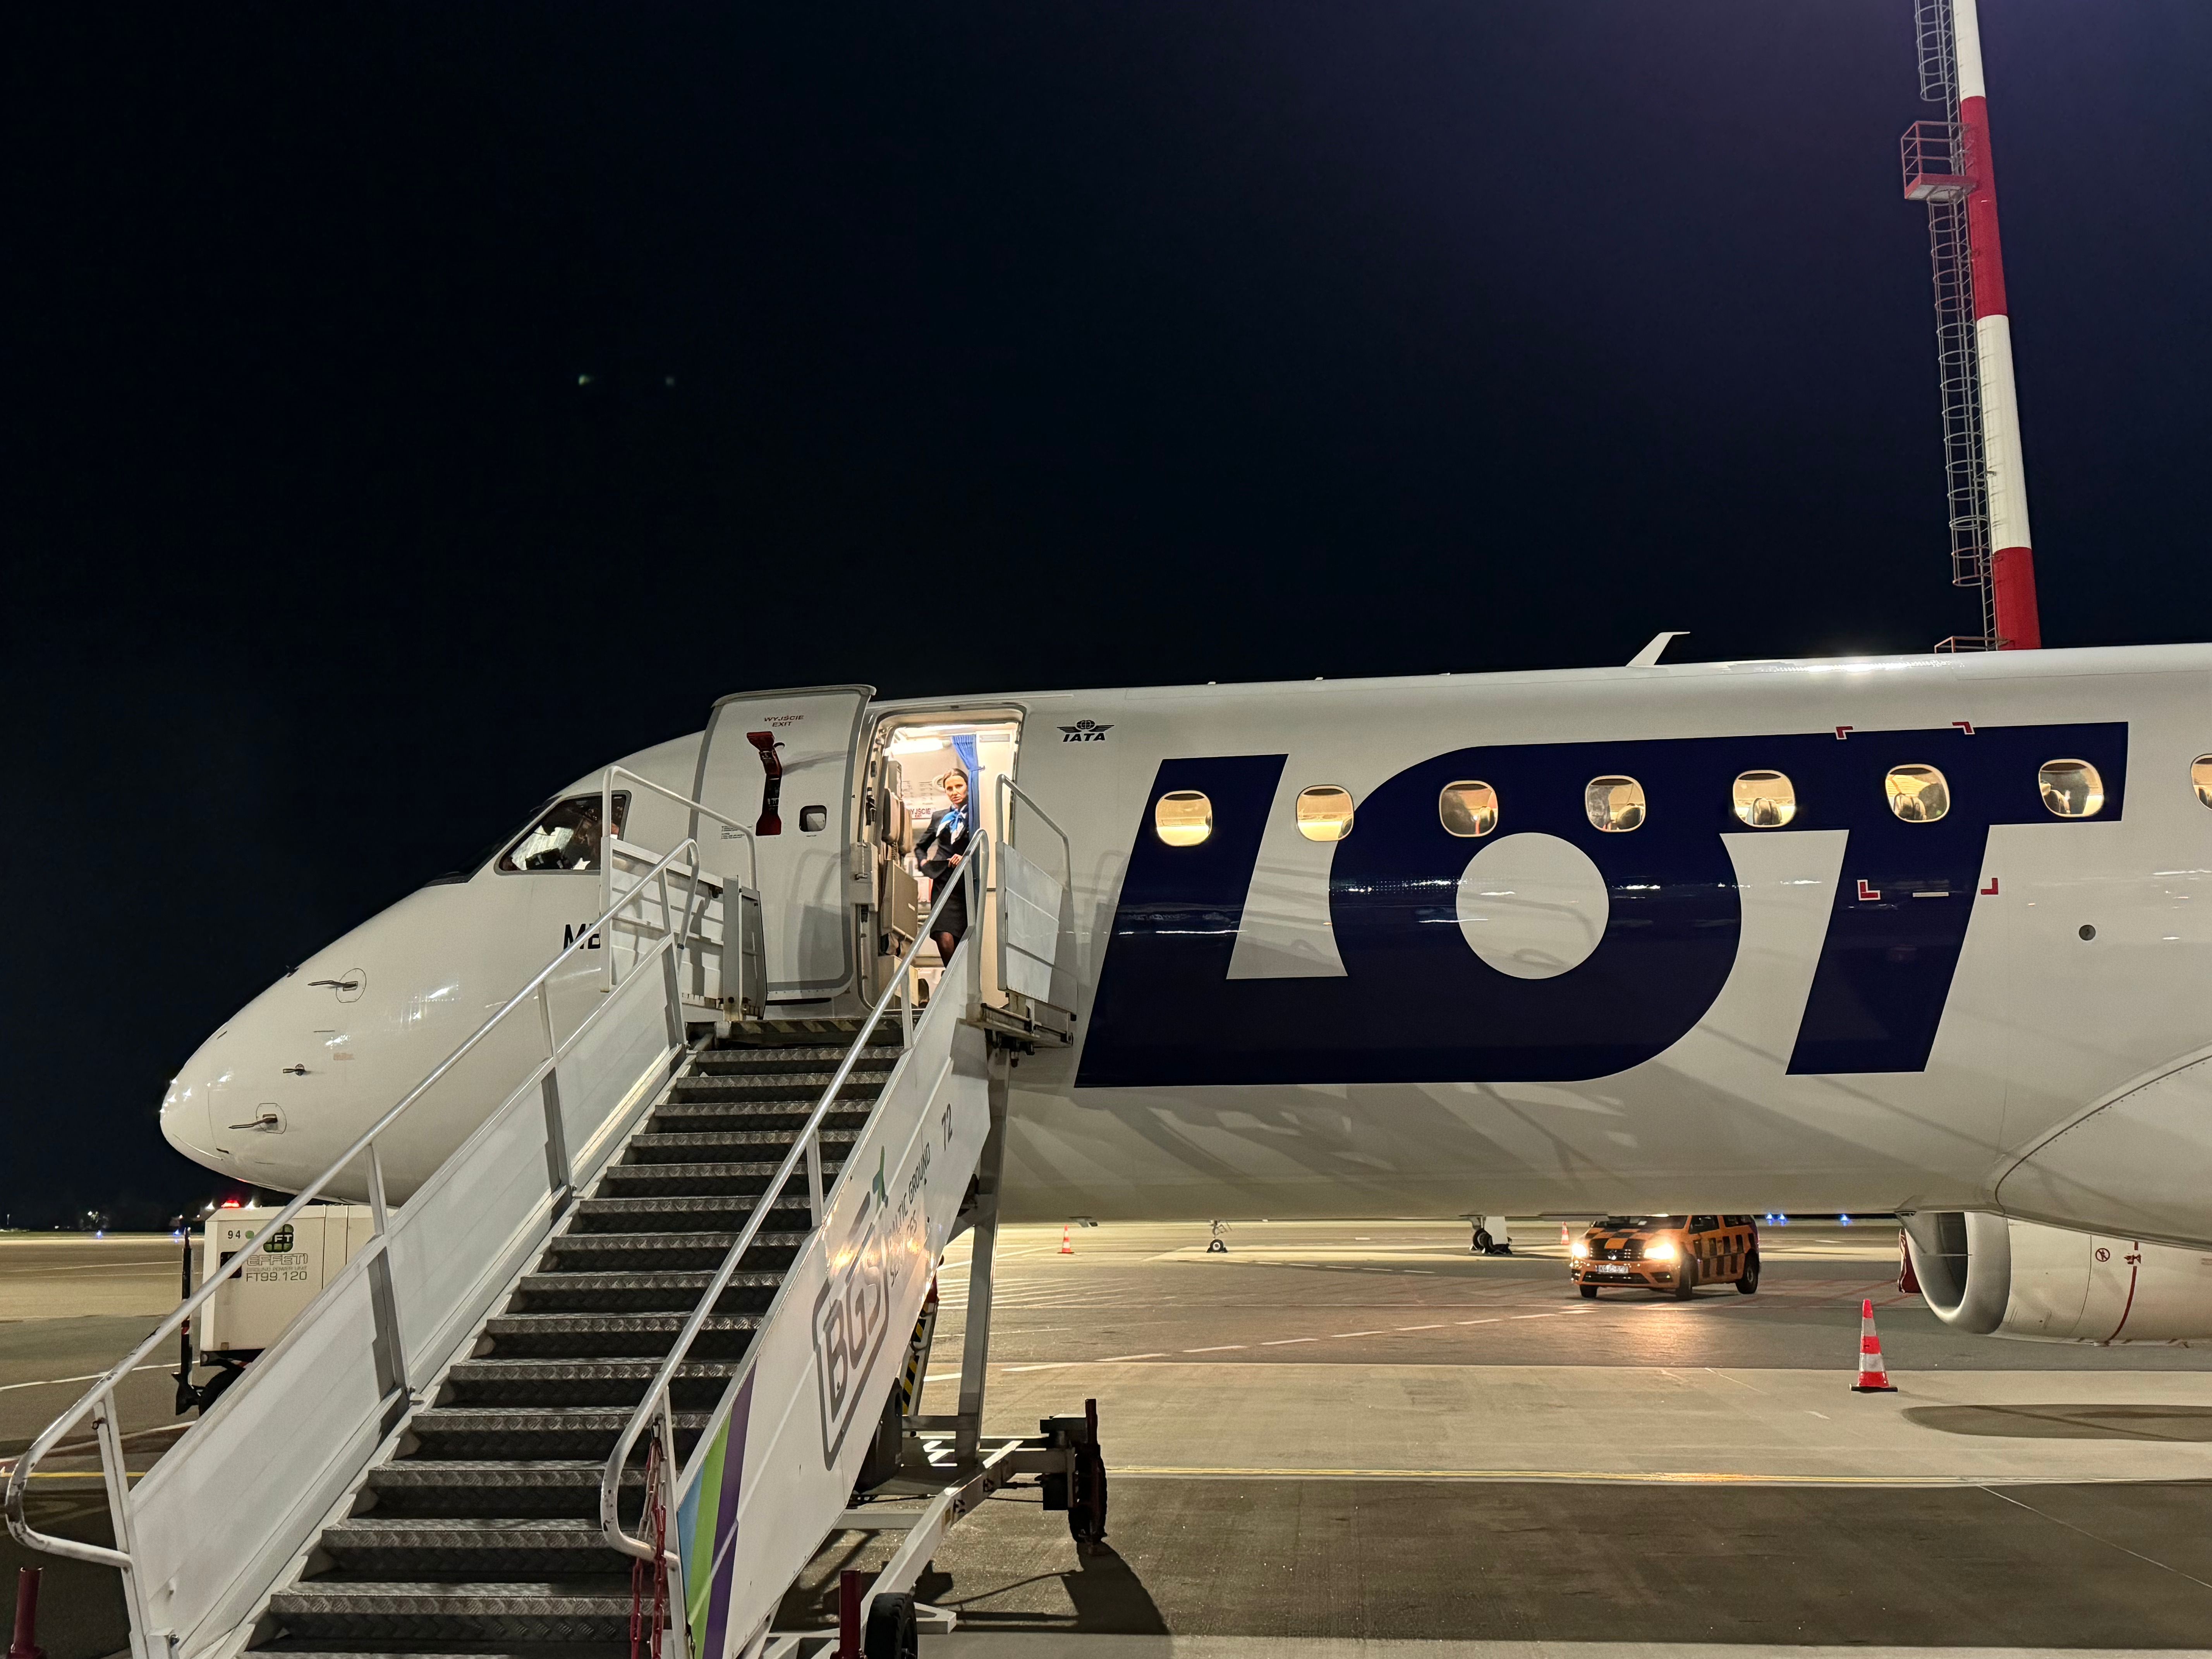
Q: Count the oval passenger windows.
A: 8